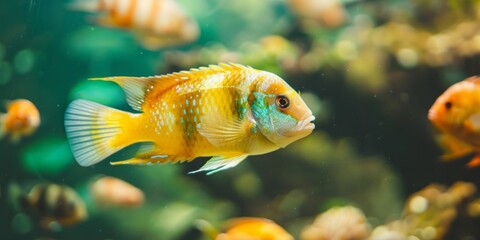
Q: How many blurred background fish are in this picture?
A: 7